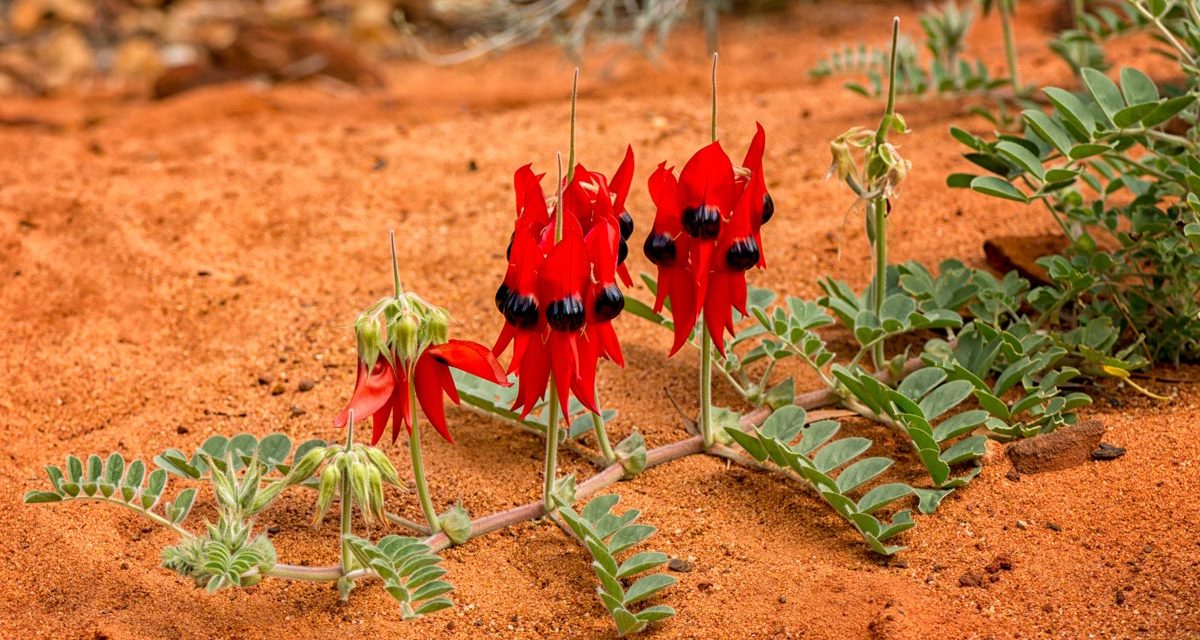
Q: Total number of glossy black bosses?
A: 11